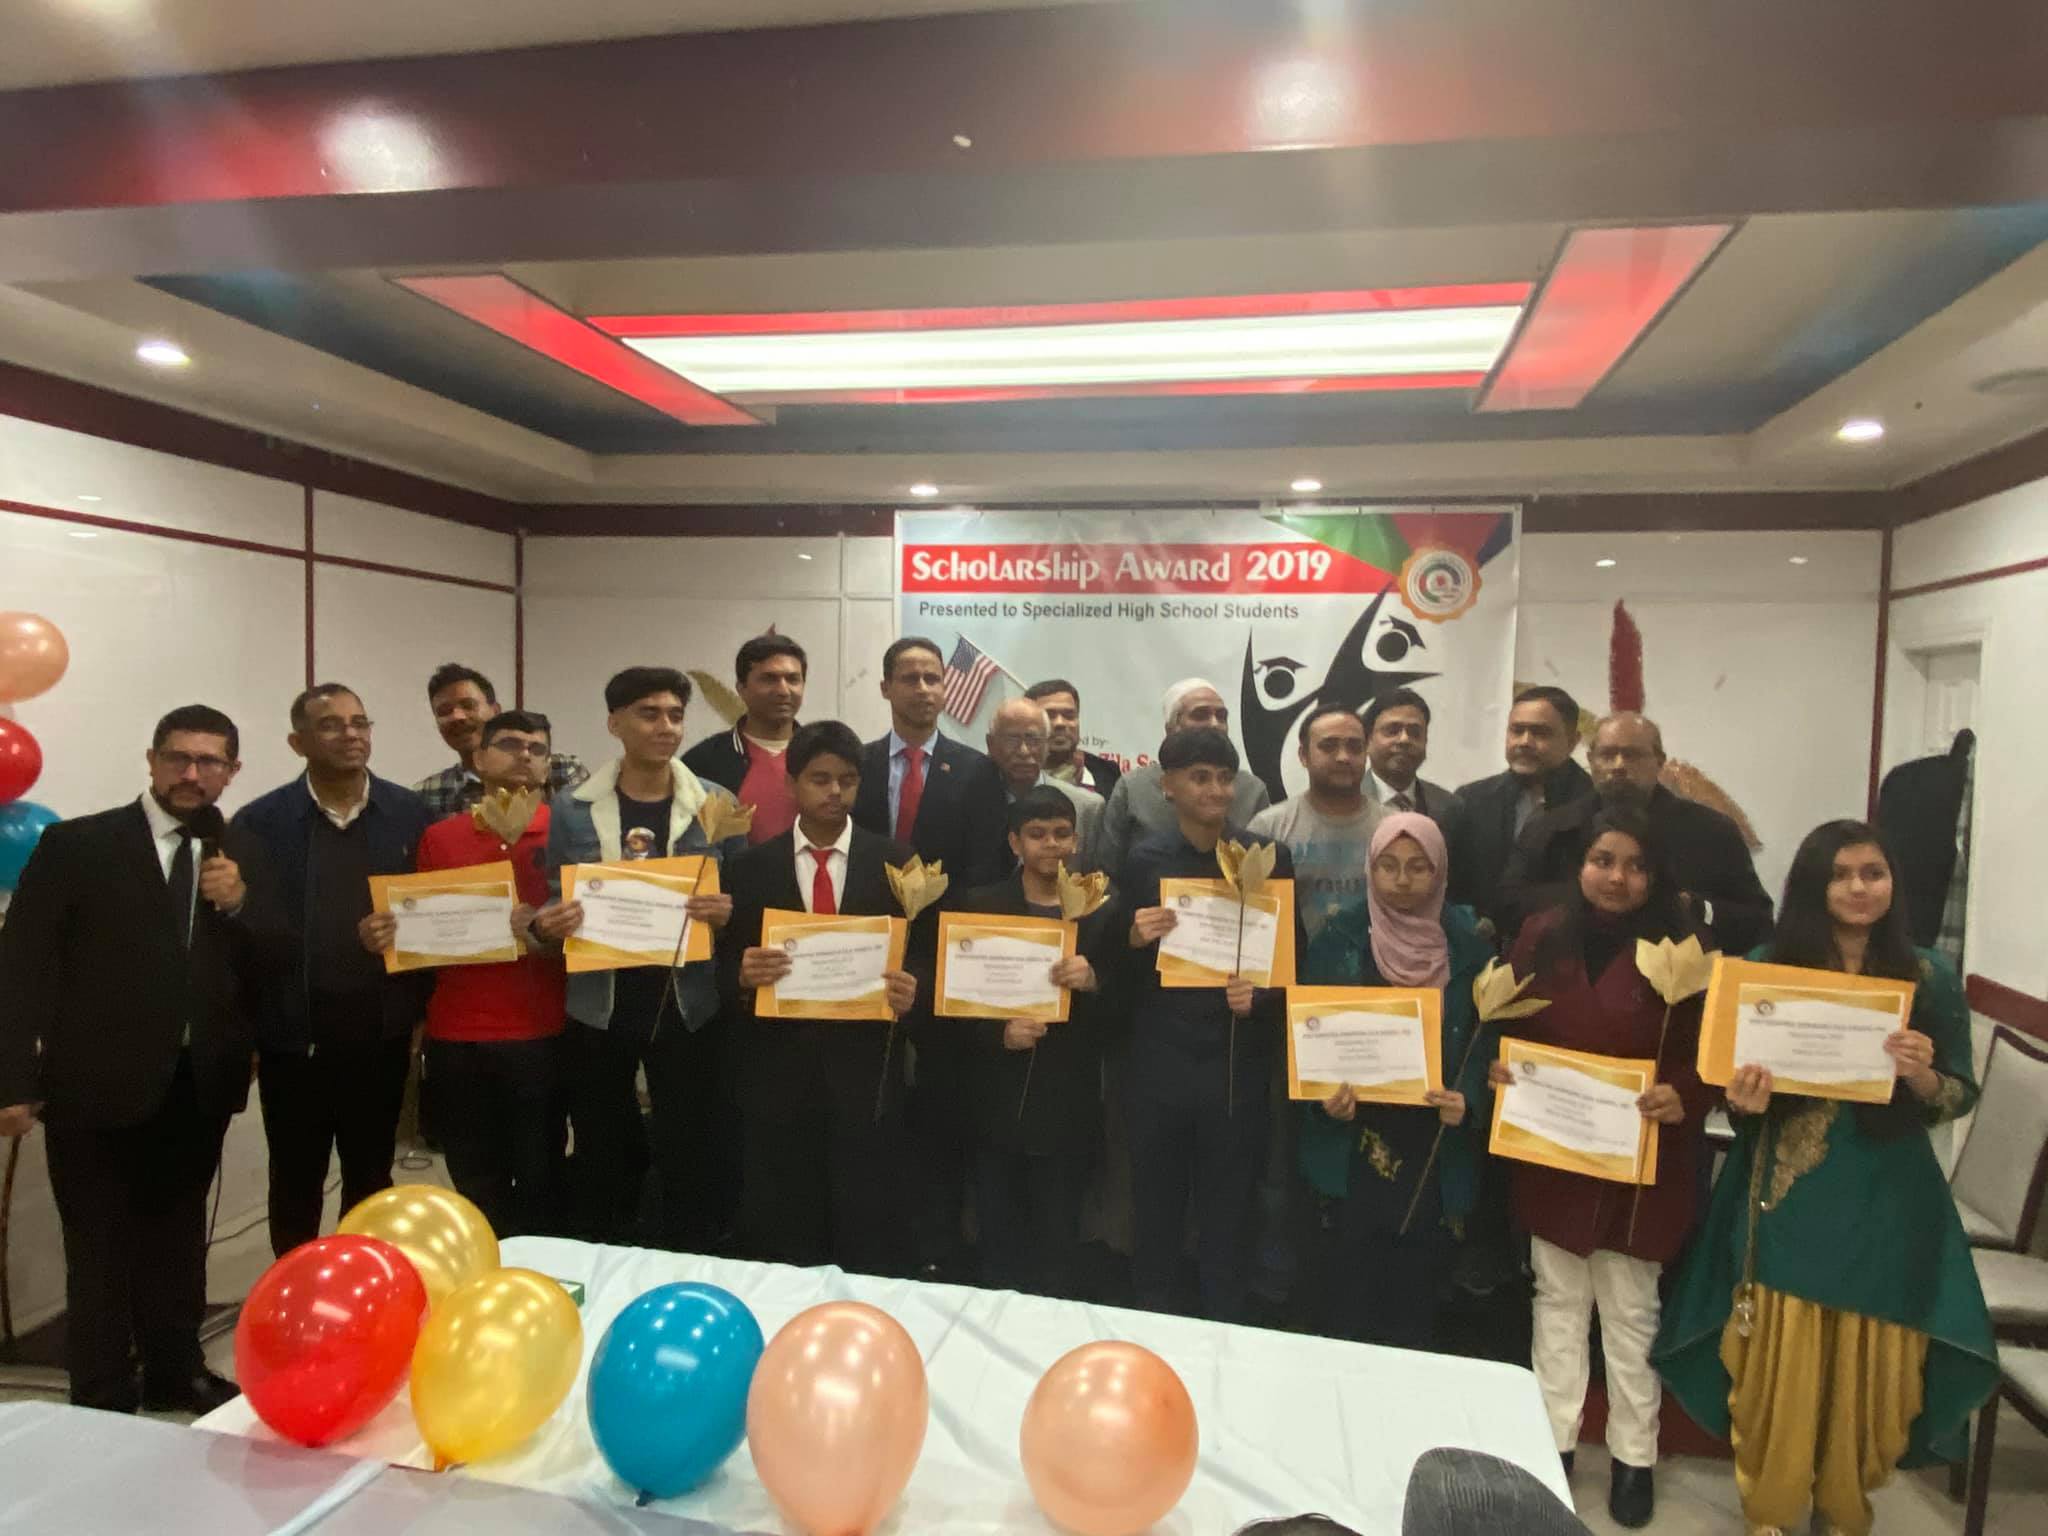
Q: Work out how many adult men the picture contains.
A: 12